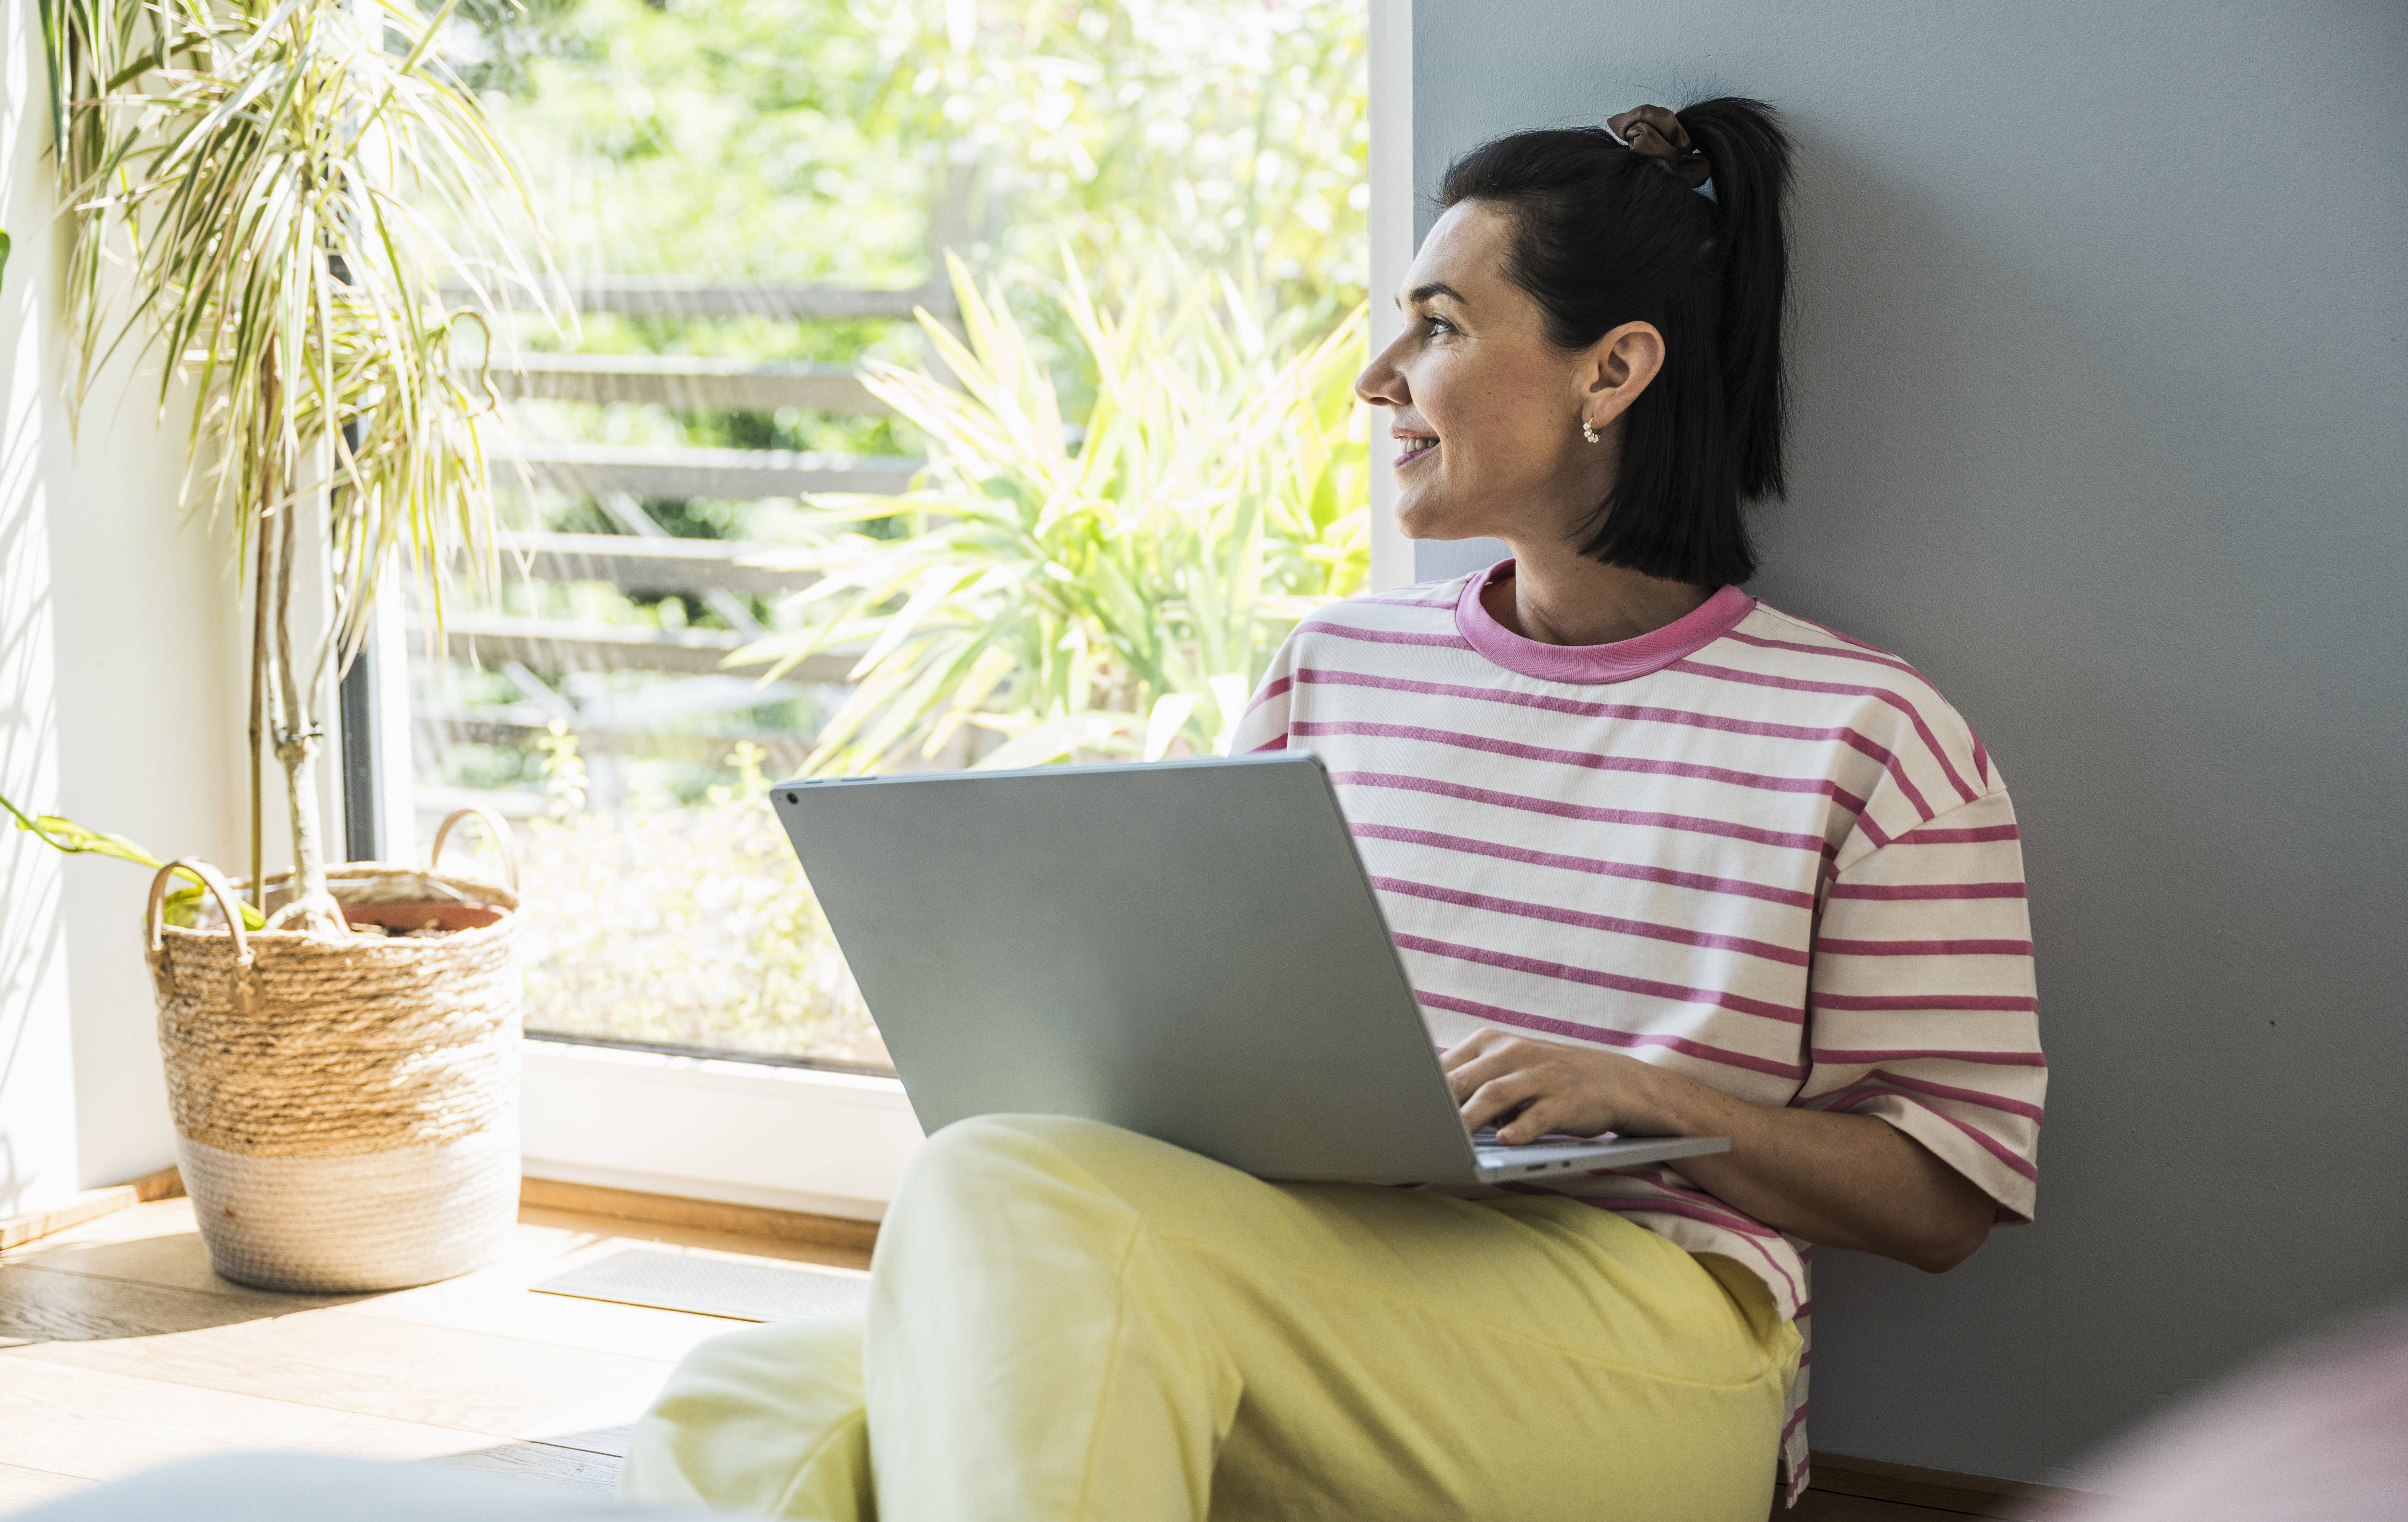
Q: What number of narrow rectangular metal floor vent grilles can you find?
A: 1